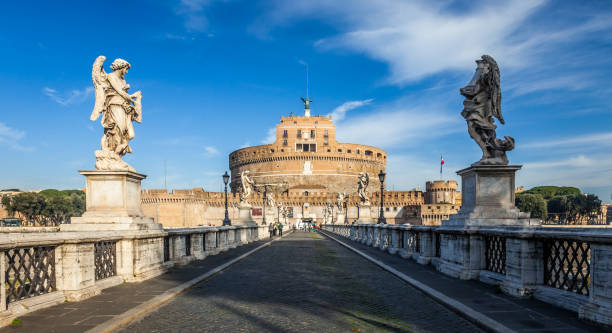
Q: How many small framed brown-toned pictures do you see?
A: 0